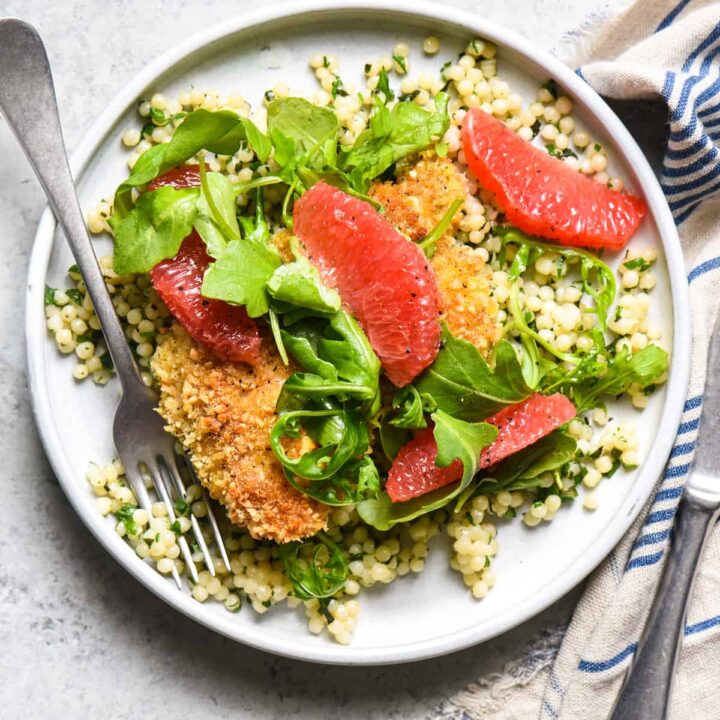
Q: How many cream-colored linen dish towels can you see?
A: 1